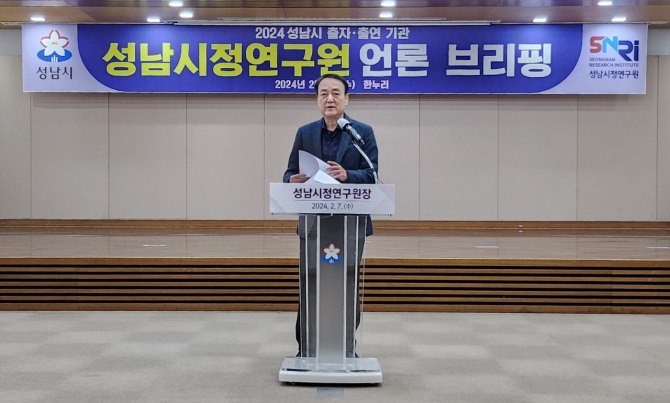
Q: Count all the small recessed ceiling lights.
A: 9